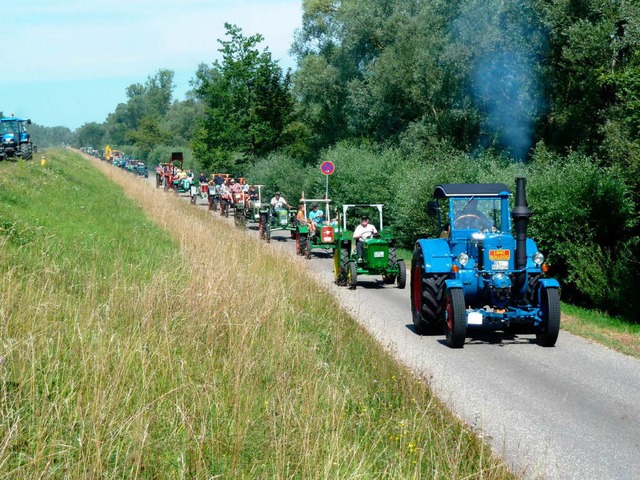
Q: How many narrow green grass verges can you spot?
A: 1